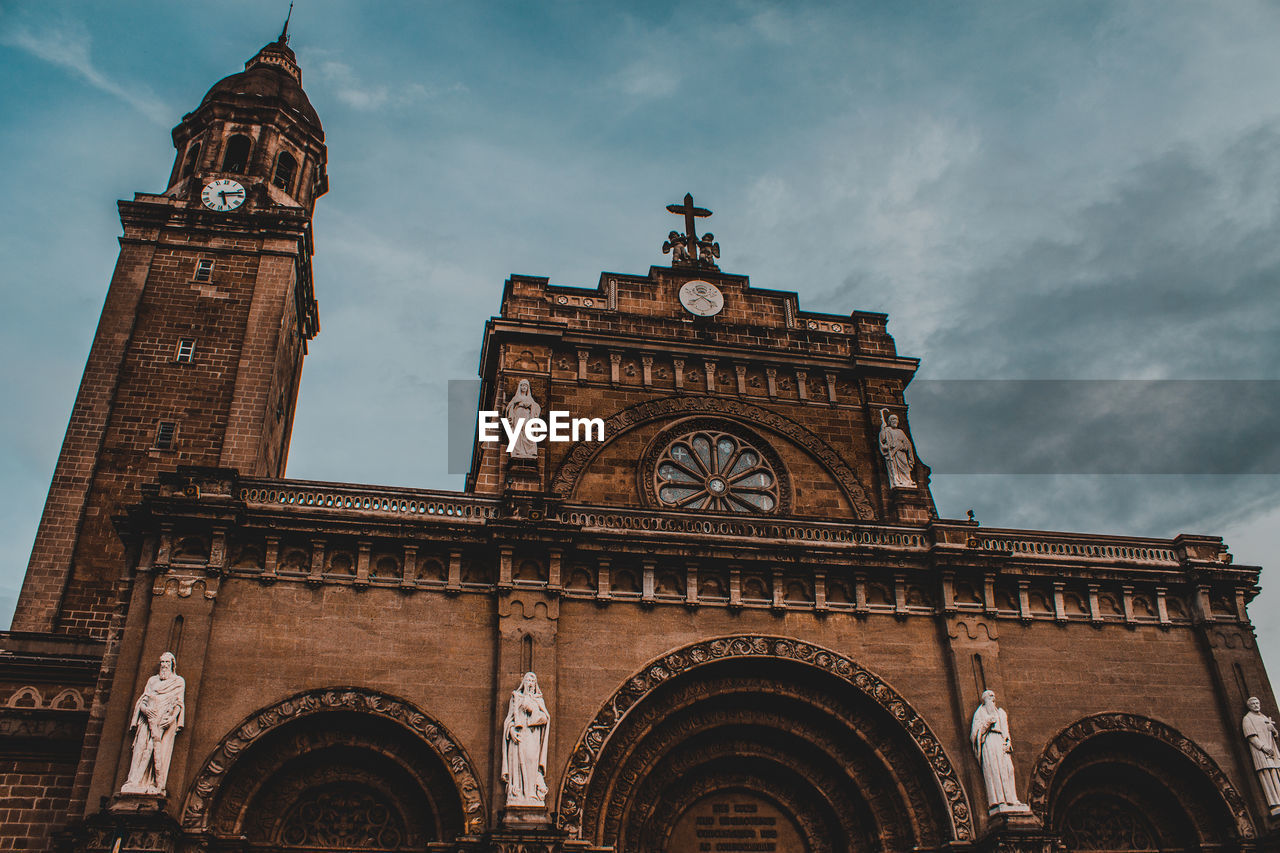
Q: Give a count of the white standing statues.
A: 6